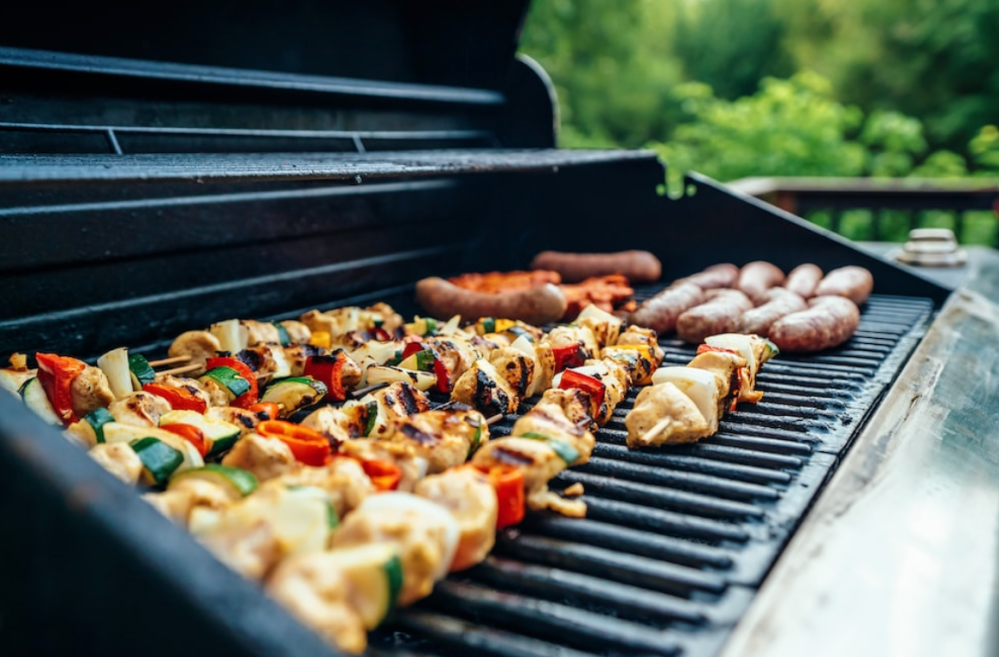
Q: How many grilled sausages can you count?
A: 10